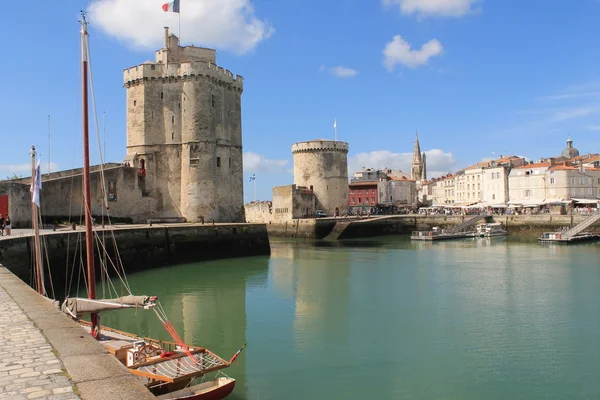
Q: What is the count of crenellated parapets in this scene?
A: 2